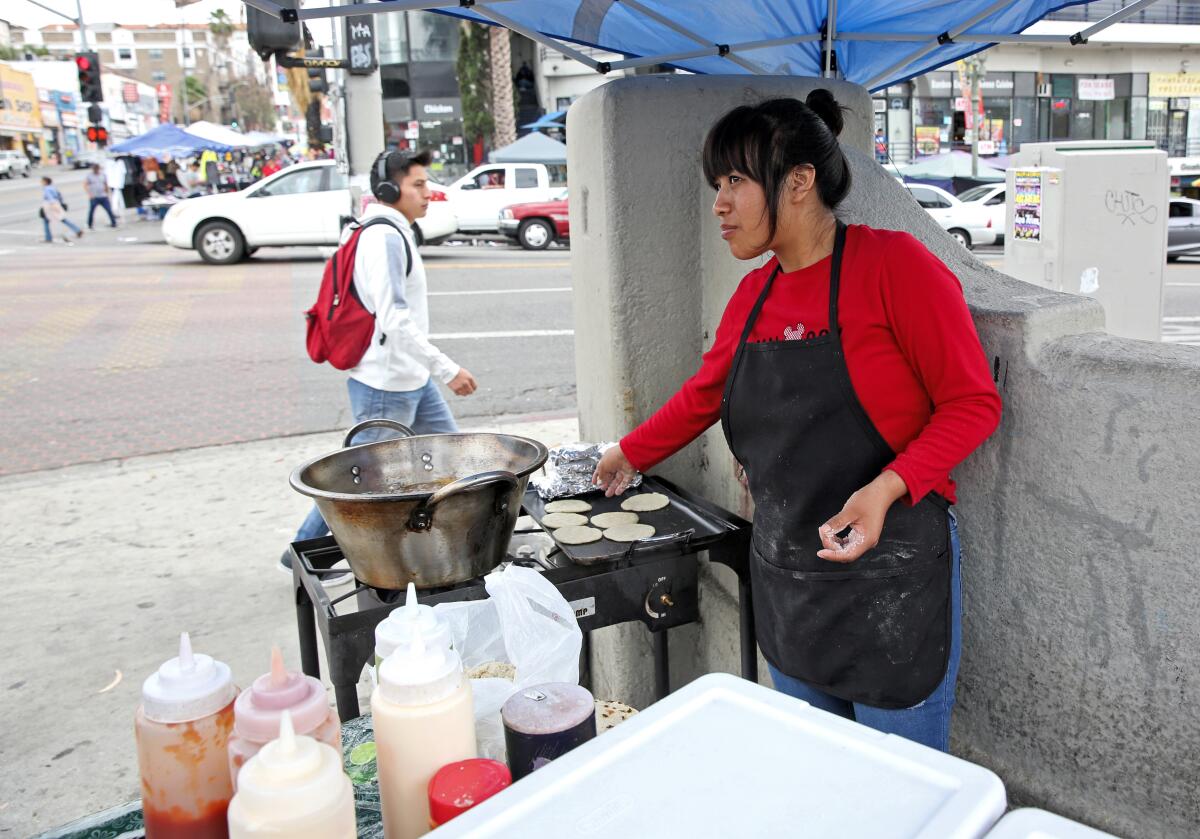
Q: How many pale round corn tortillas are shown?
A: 6